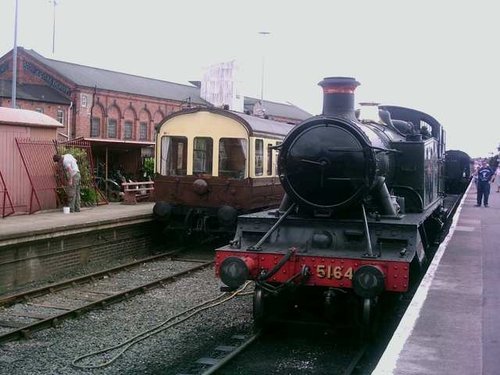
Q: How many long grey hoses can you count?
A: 1